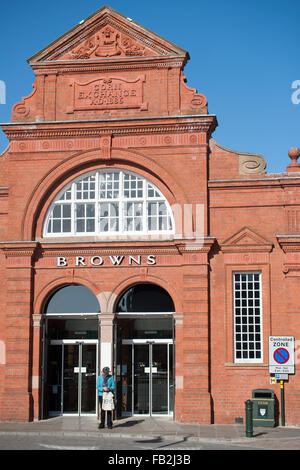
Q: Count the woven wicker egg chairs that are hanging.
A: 0